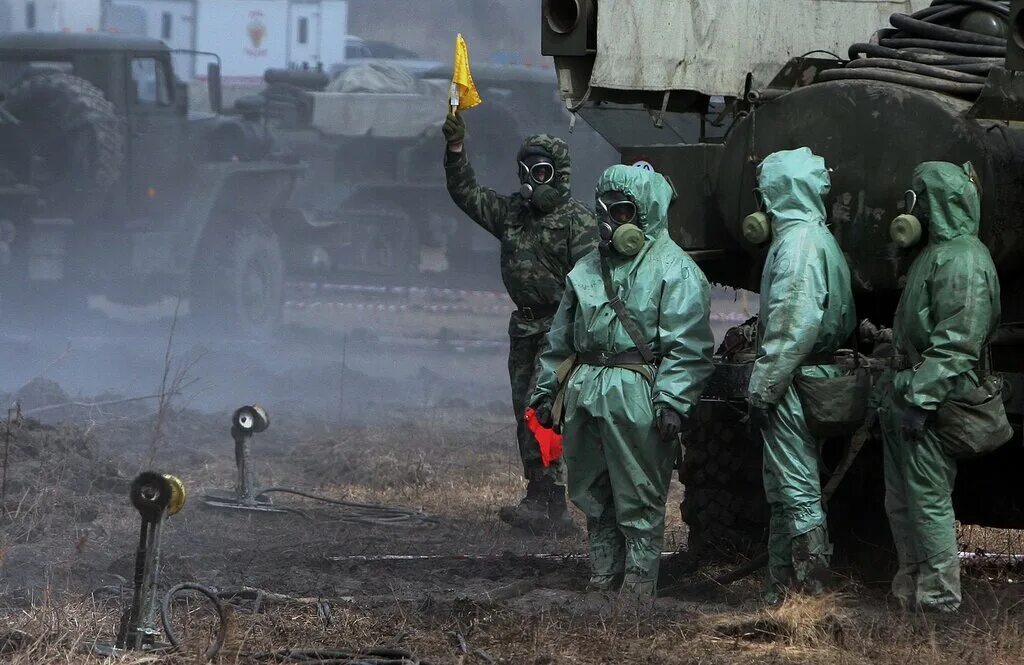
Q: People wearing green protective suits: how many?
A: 3